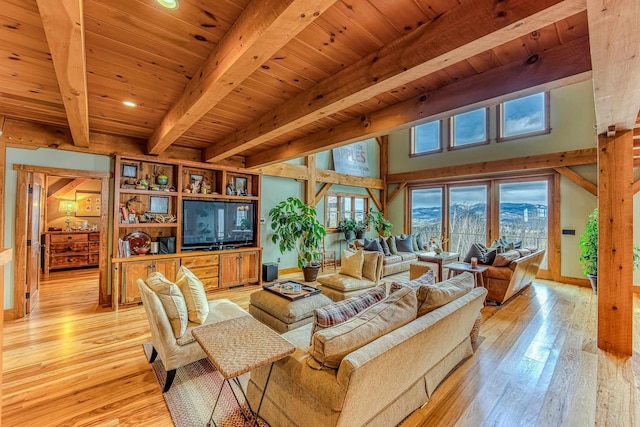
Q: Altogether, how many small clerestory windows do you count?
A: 3